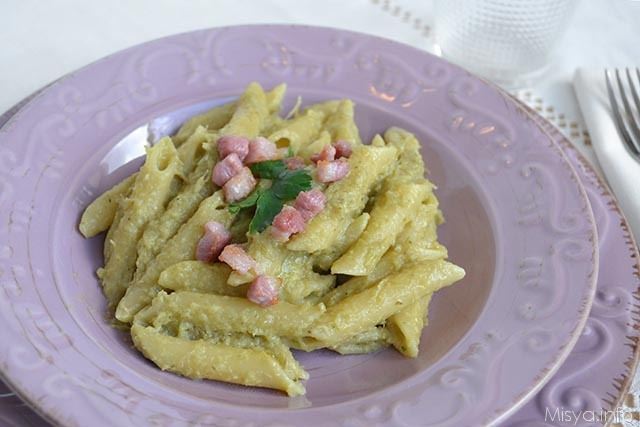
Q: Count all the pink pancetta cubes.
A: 13